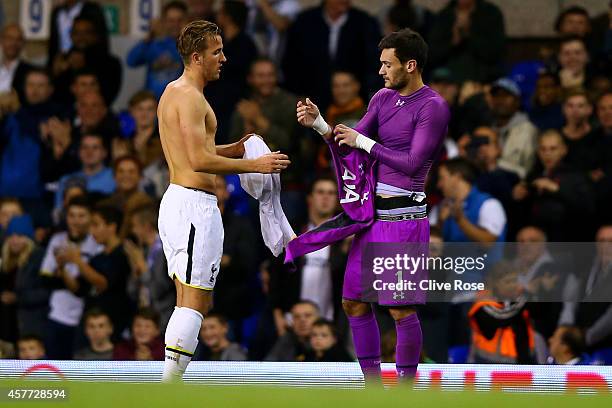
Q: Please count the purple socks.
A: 2